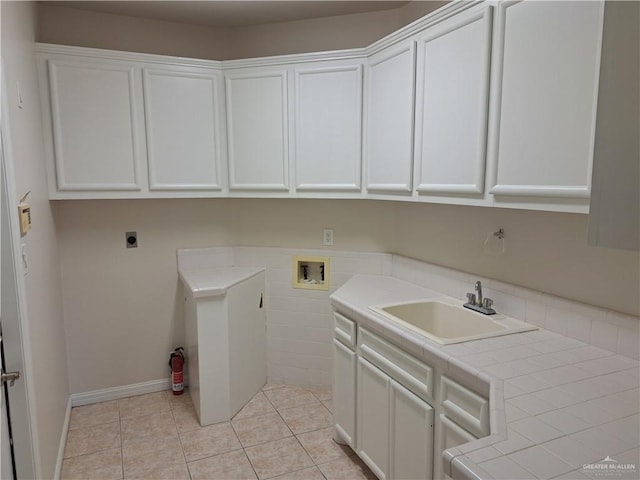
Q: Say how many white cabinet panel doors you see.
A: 11